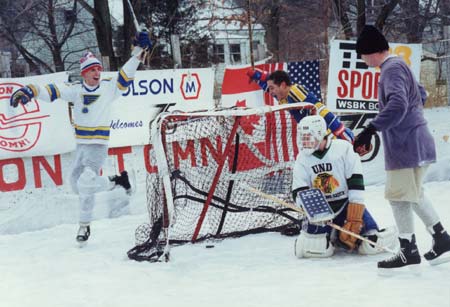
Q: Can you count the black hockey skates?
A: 4